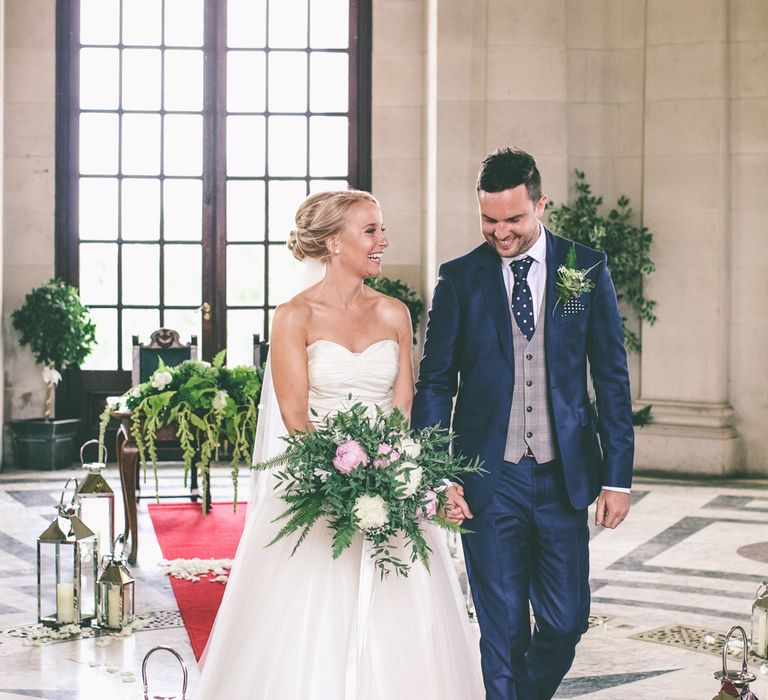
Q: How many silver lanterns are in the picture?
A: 6